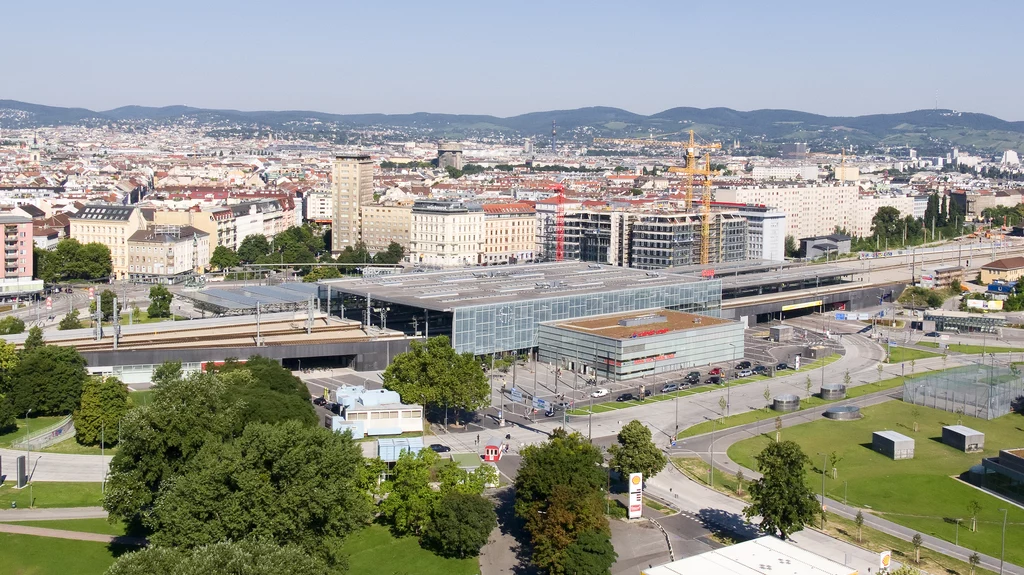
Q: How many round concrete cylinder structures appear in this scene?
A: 3